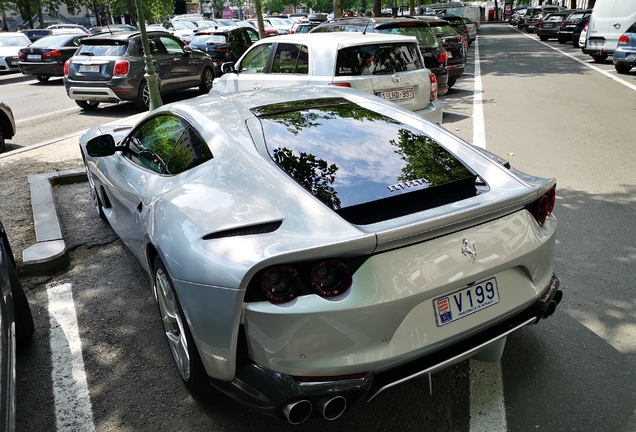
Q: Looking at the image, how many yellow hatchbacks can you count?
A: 0